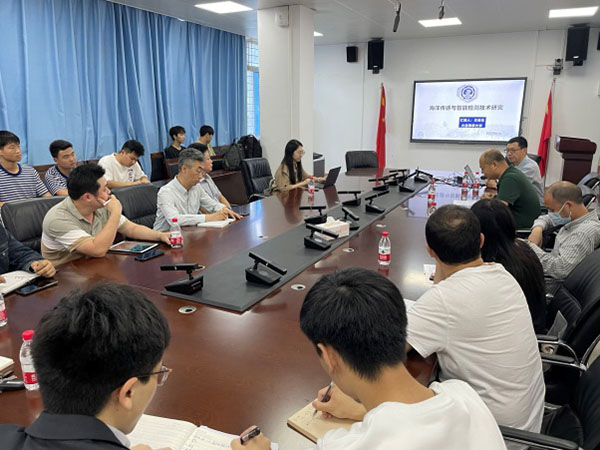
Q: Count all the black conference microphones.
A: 12